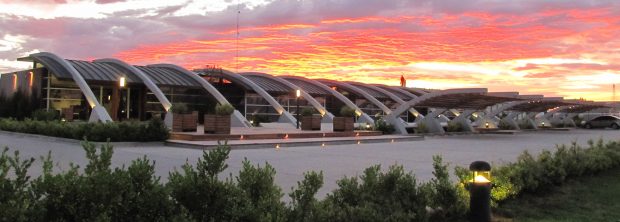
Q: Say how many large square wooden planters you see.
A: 4